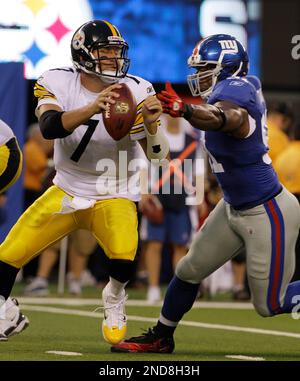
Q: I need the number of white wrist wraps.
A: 1